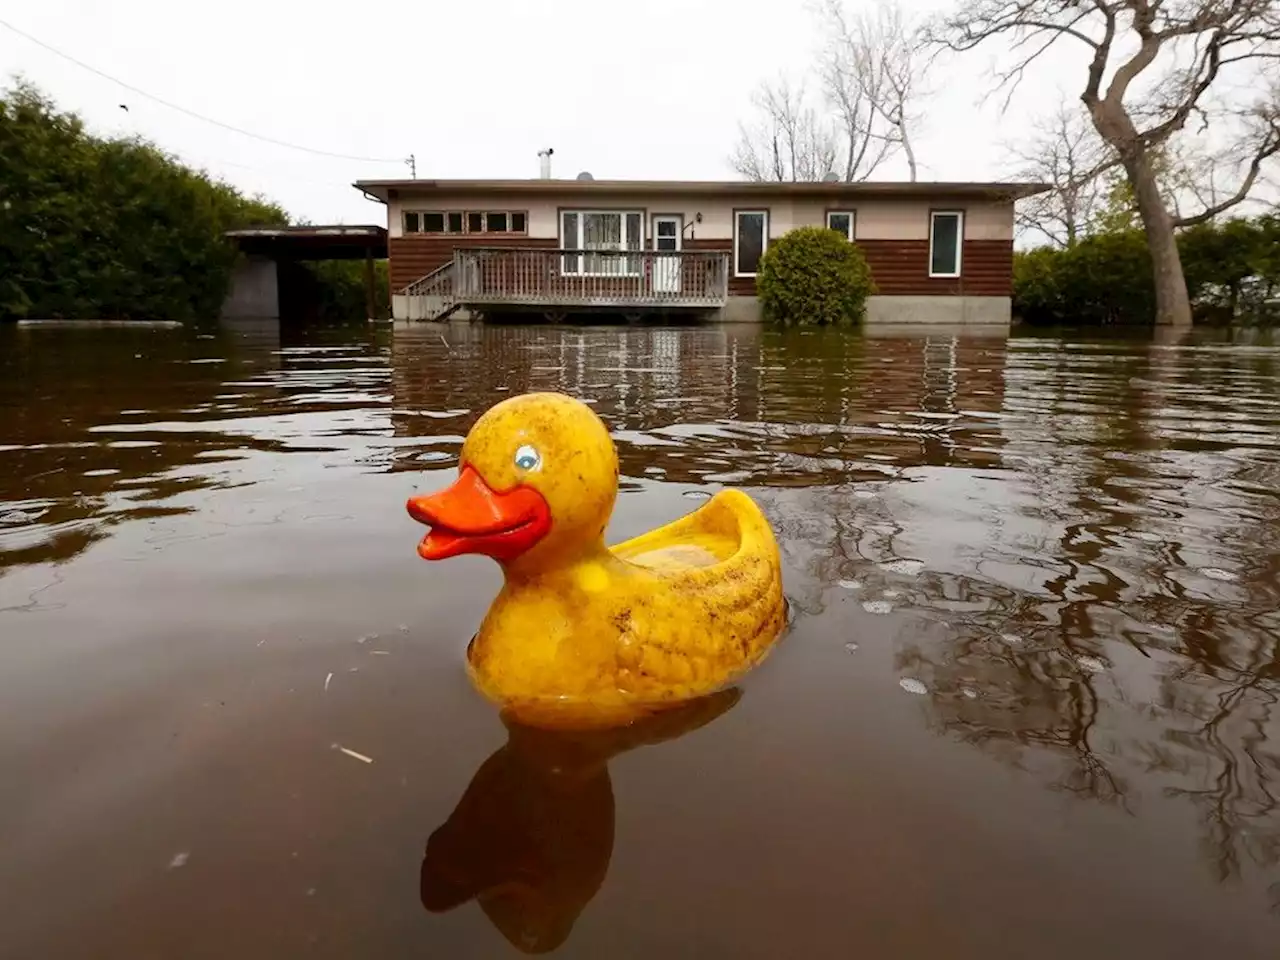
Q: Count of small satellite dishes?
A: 2